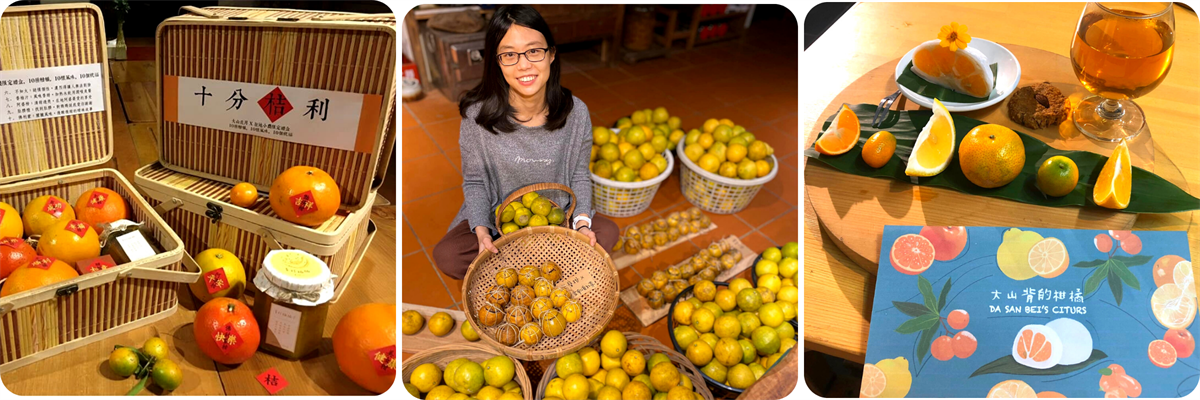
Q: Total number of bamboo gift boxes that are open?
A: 1